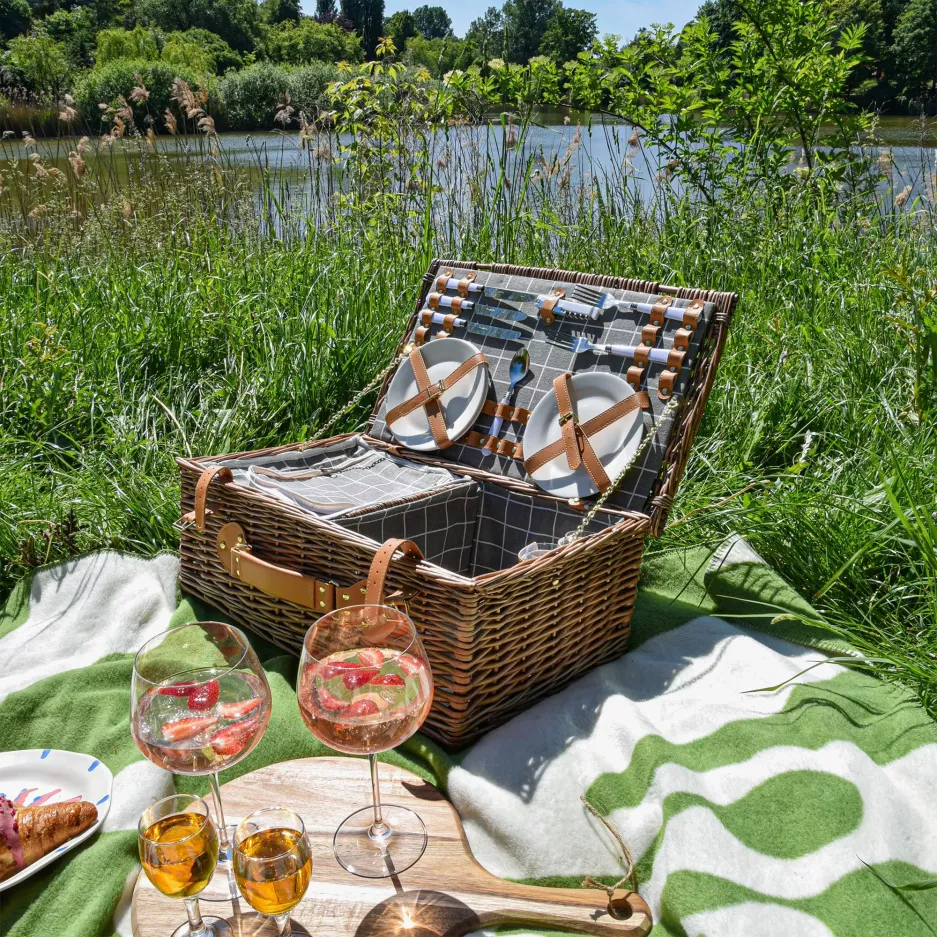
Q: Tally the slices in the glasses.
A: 12